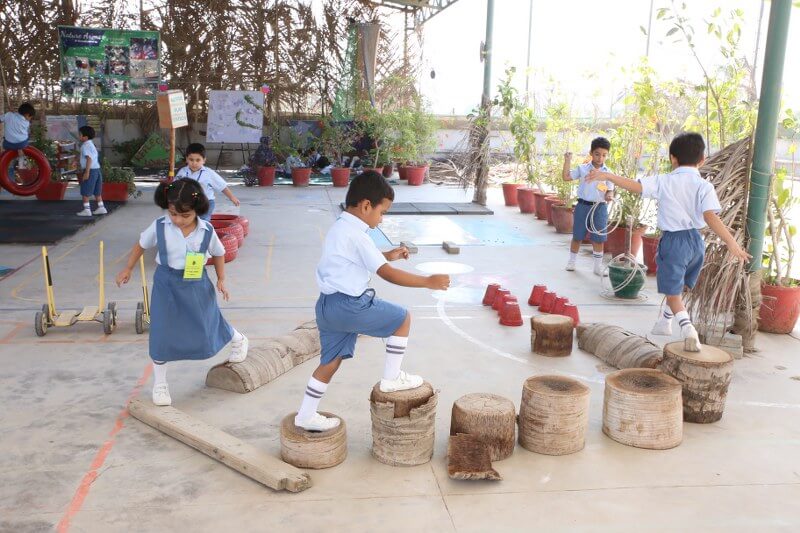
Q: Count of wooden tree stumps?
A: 7